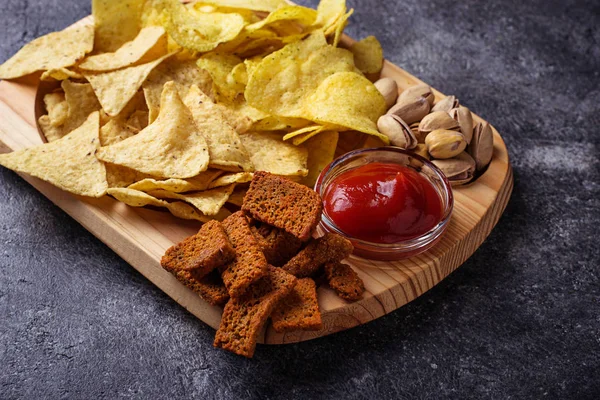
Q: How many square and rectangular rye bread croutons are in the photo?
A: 9